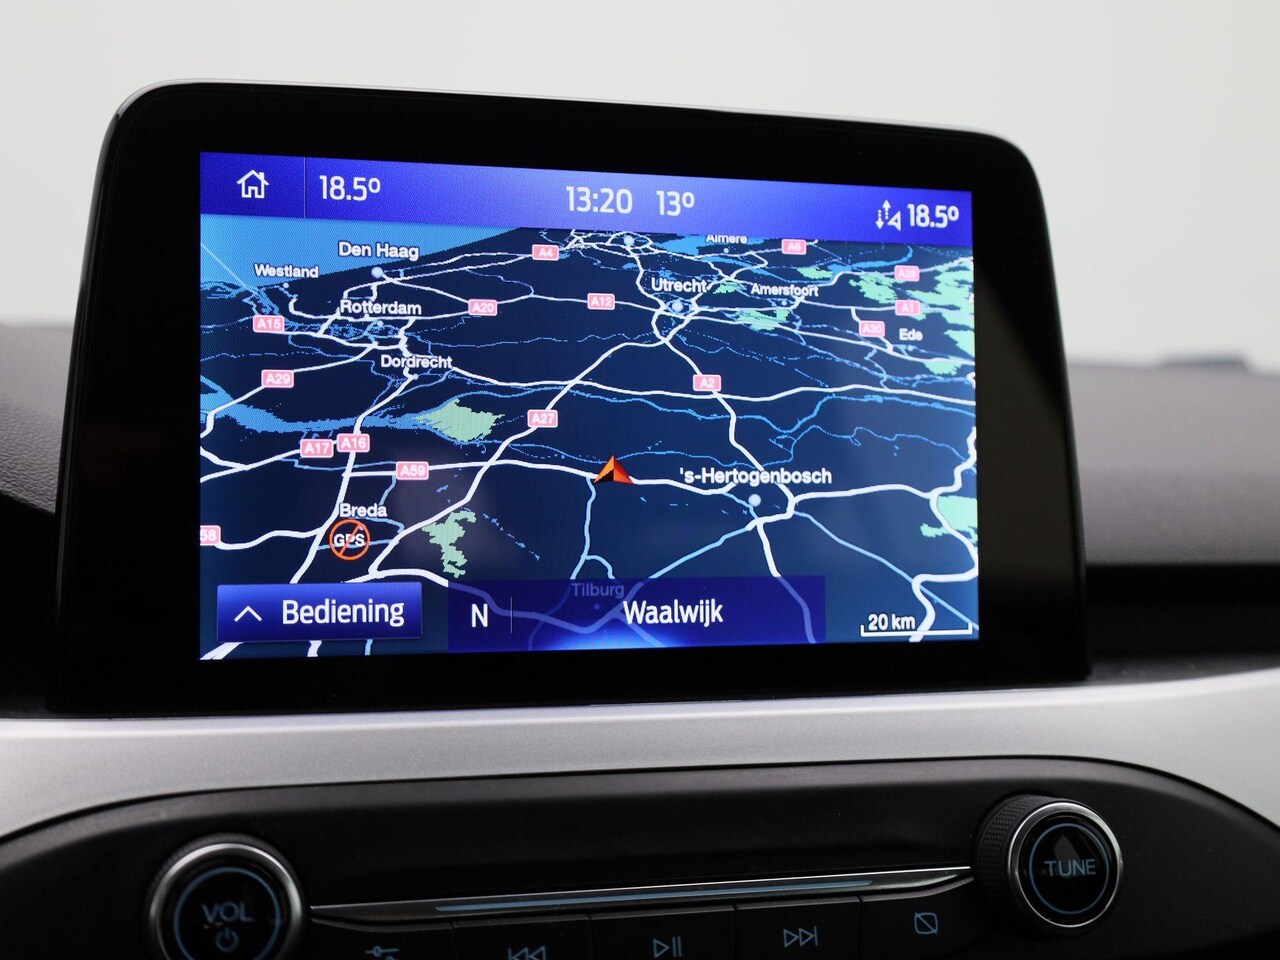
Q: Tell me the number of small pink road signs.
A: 15